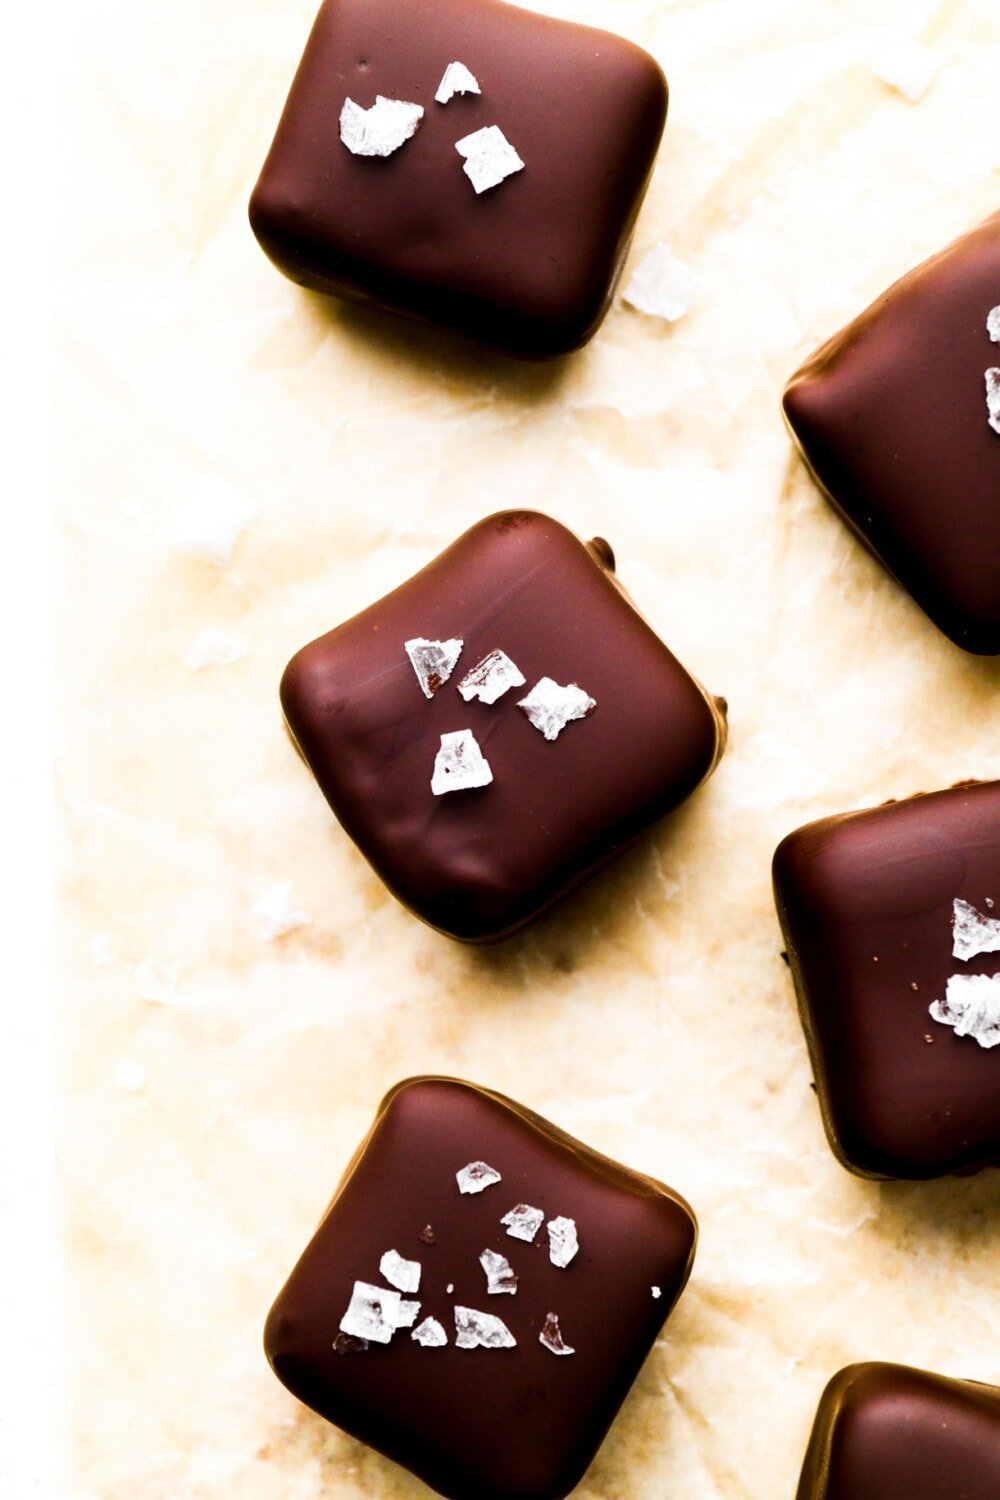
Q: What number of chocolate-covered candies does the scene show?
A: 6